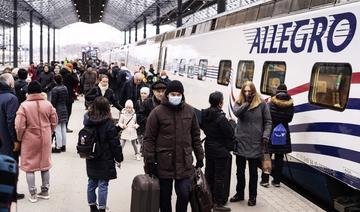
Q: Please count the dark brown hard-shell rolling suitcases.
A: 1